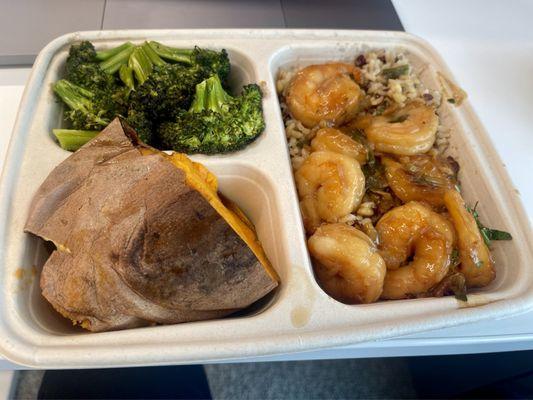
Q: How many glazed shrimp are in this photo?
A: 8